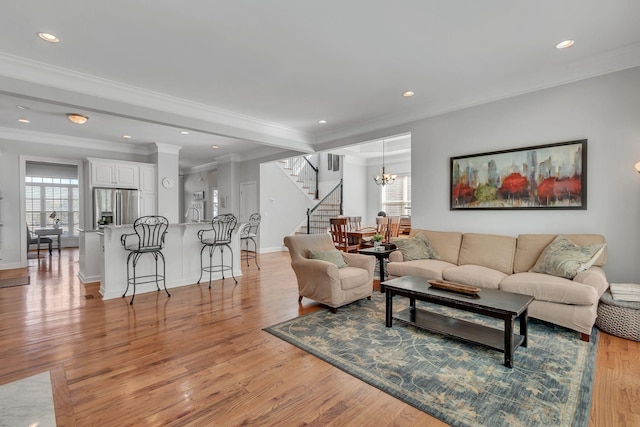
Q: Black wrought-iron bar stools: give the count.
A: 3